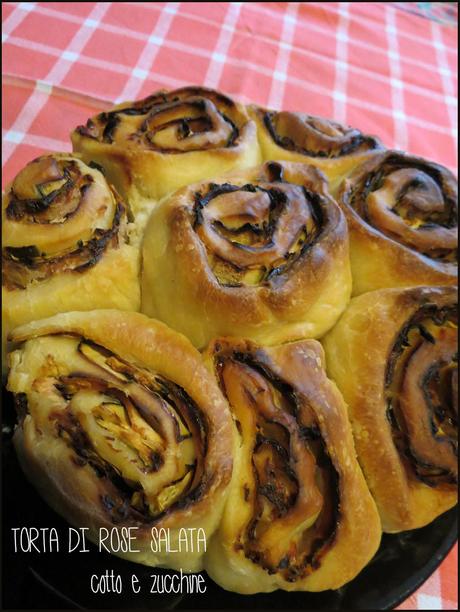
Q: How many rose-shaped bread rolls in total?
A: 8